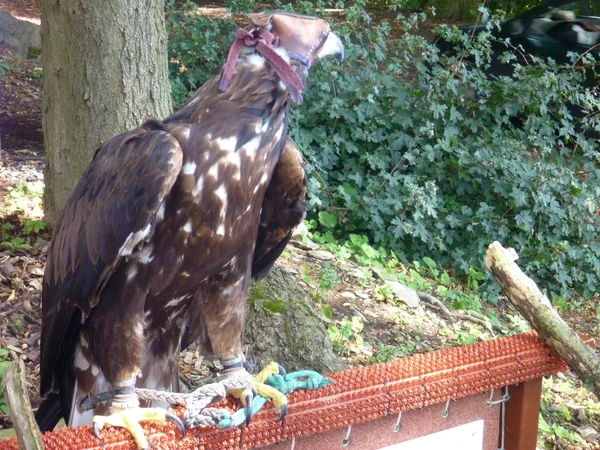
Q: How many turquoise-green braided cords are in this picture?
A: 1